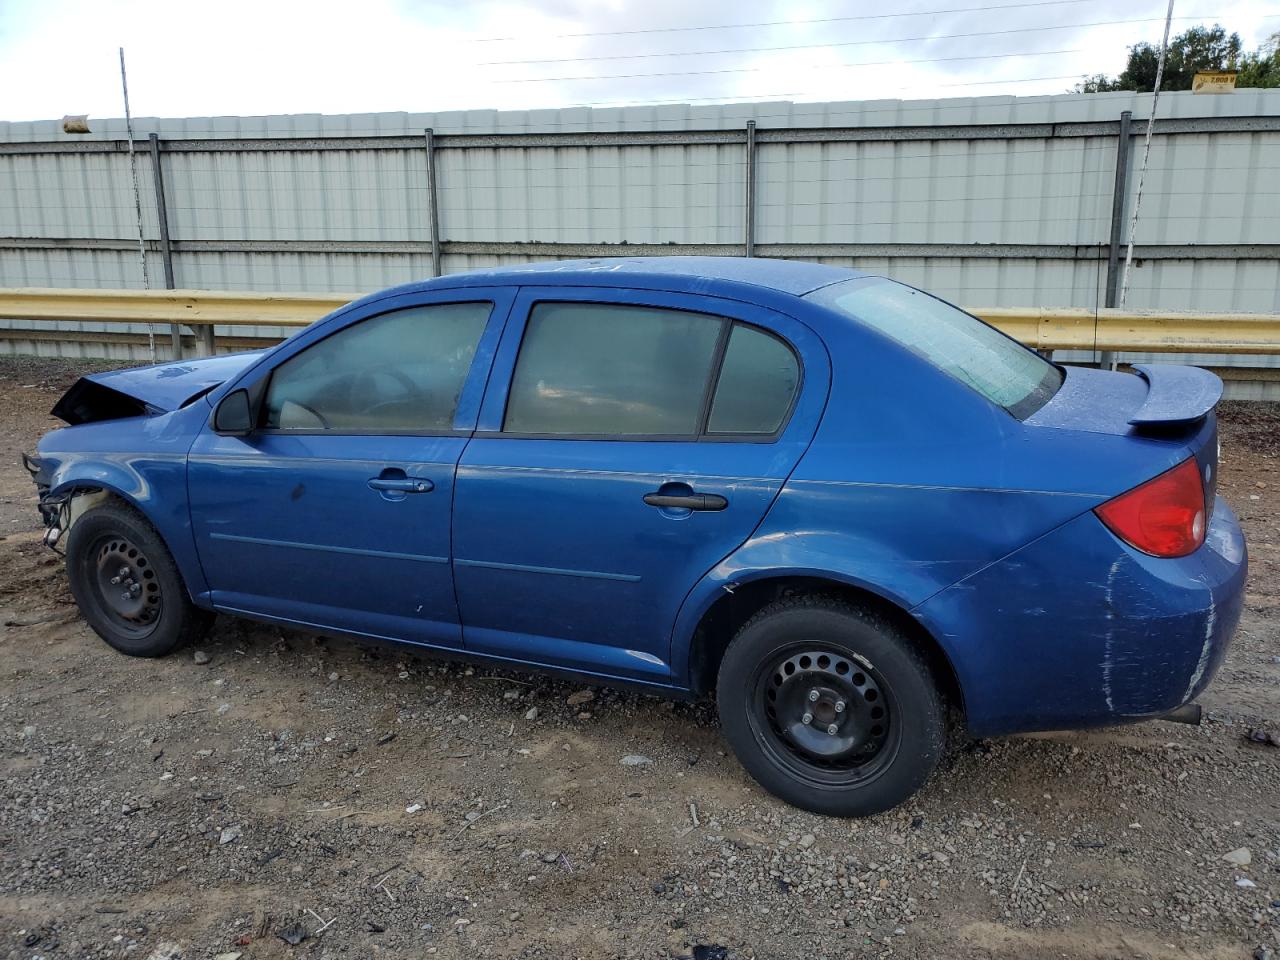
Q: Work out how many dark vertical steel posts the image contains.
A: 4